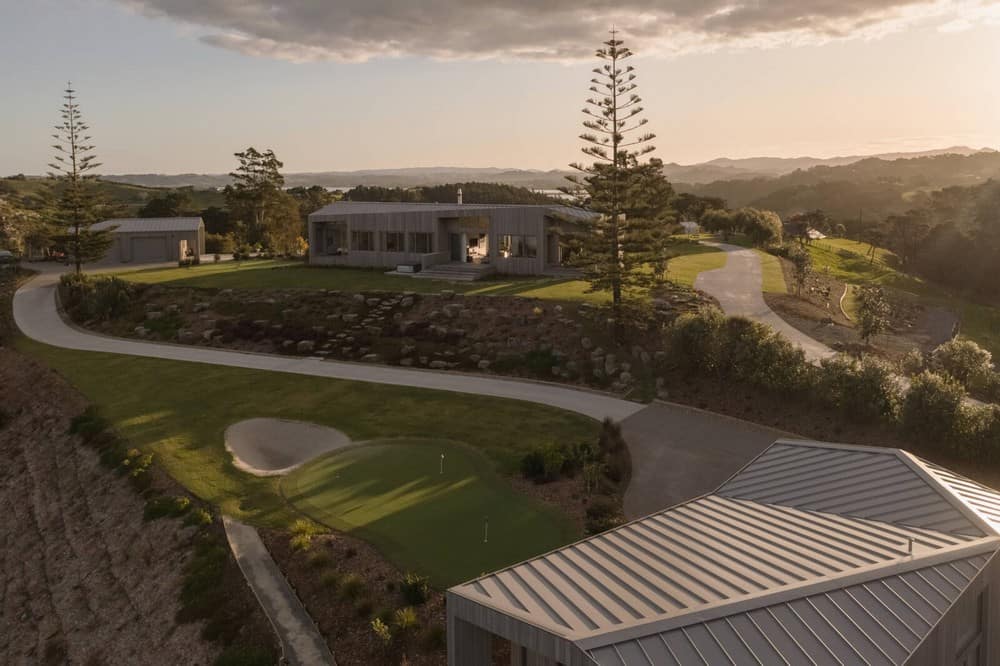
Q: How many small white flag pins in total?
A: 2